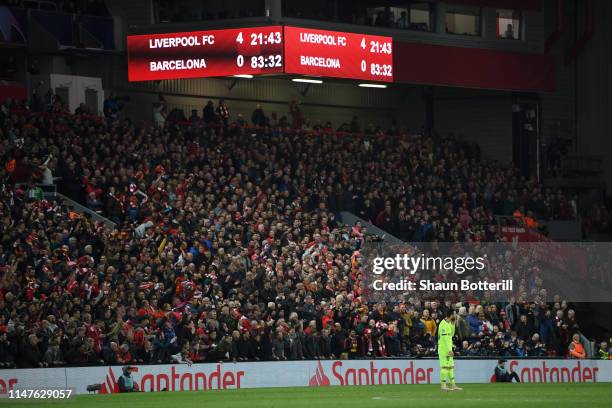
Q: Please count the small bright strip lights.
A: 3